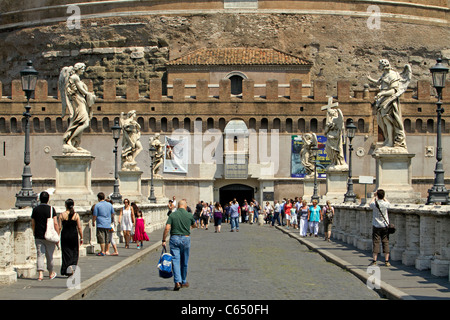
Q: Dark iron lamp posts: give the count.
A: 6